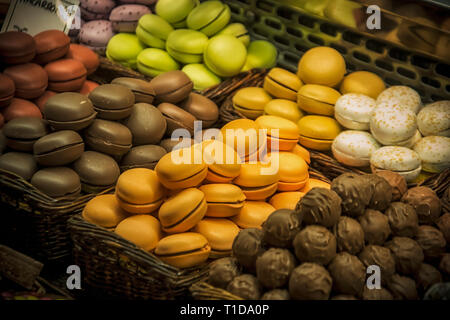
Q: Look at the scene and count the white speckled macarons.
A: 7